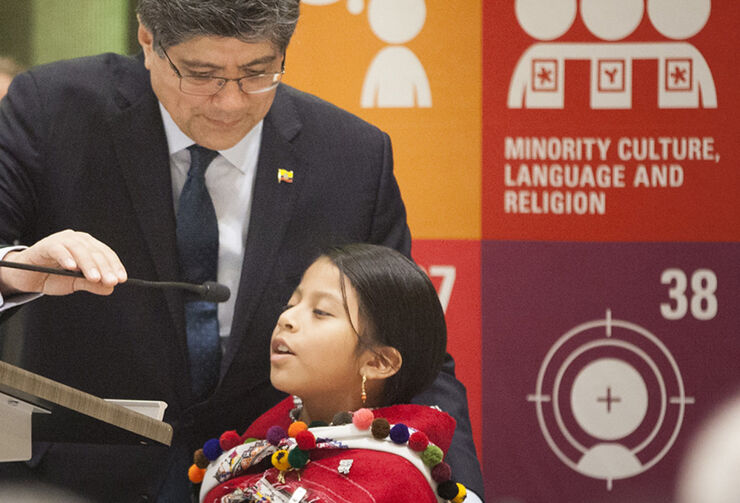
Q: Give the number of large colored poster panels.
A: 4